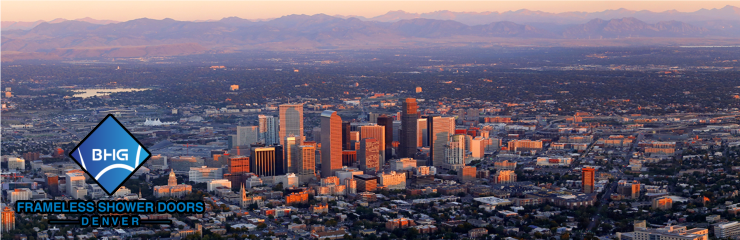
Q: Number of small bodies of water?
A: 1